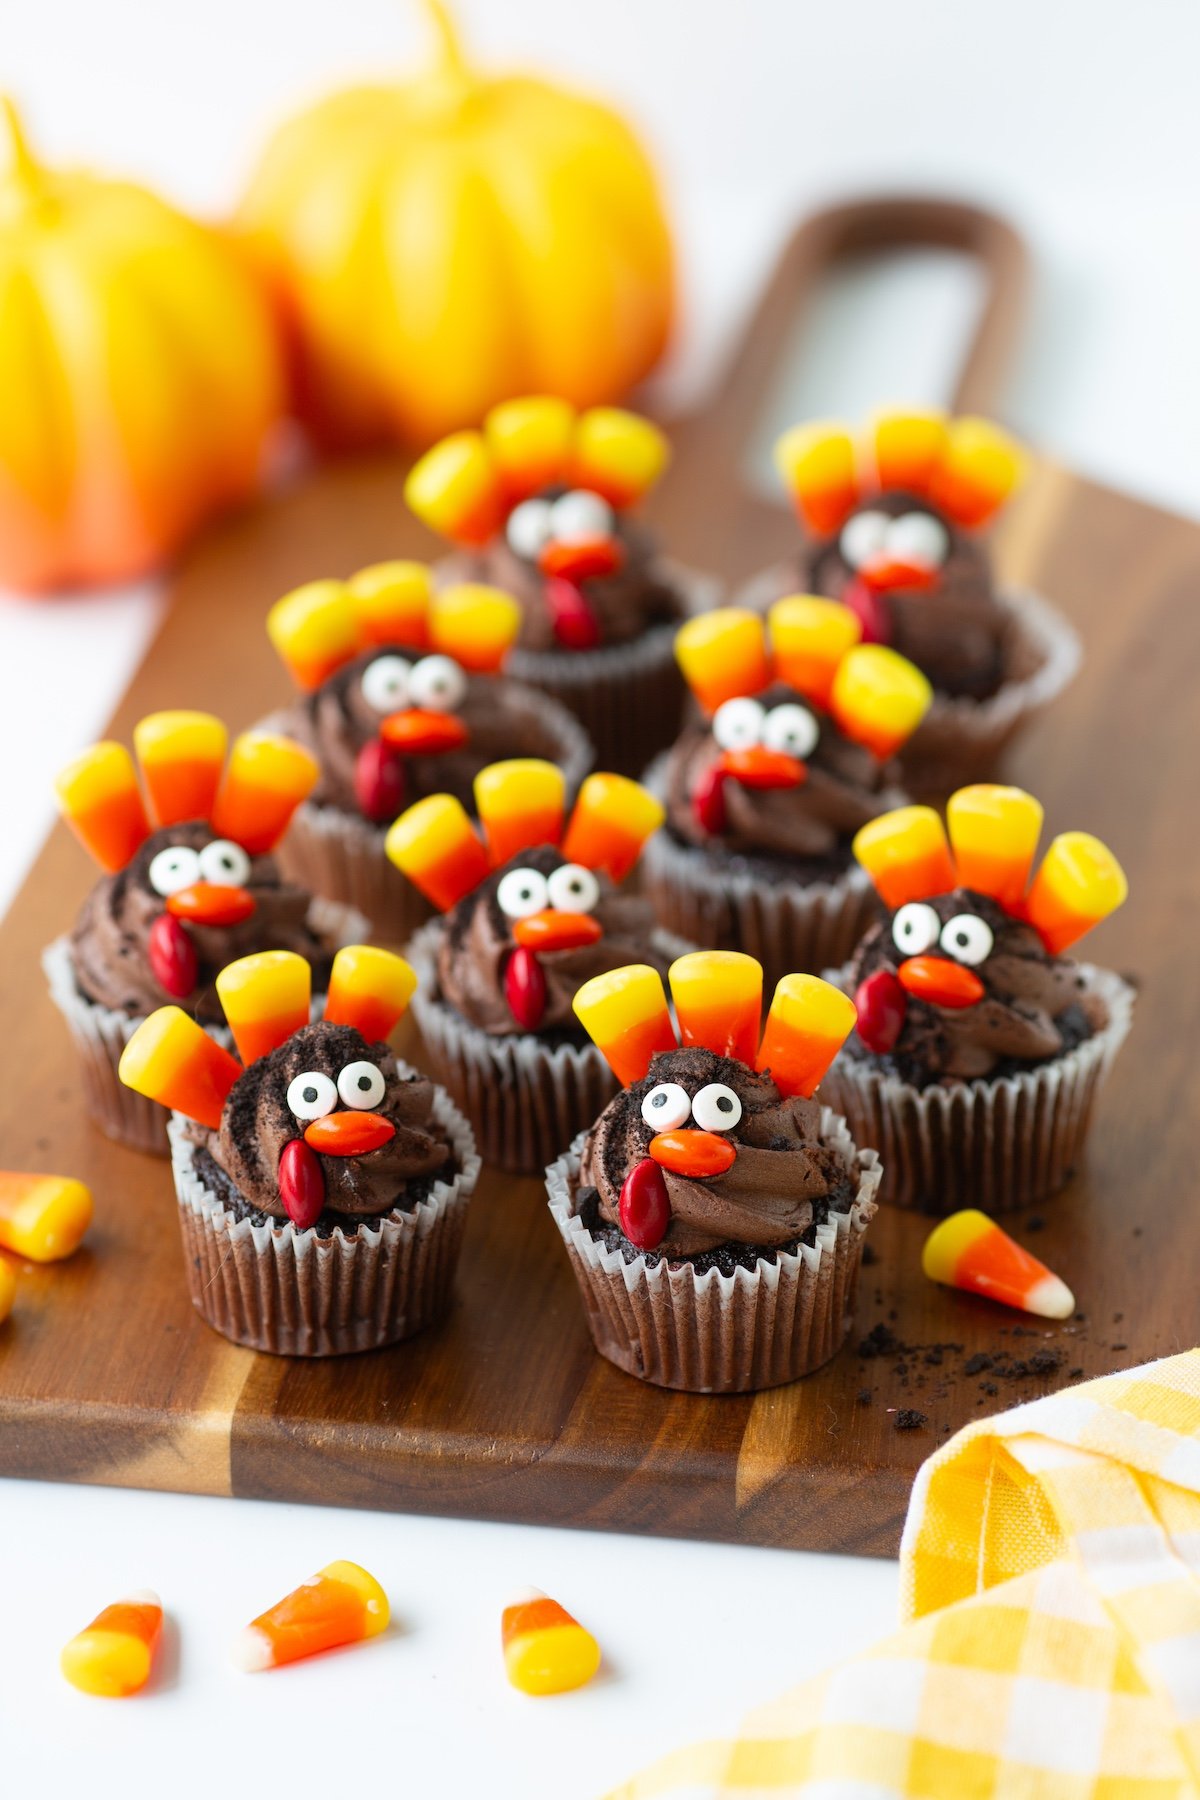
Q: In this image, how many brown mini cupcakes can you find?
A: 9